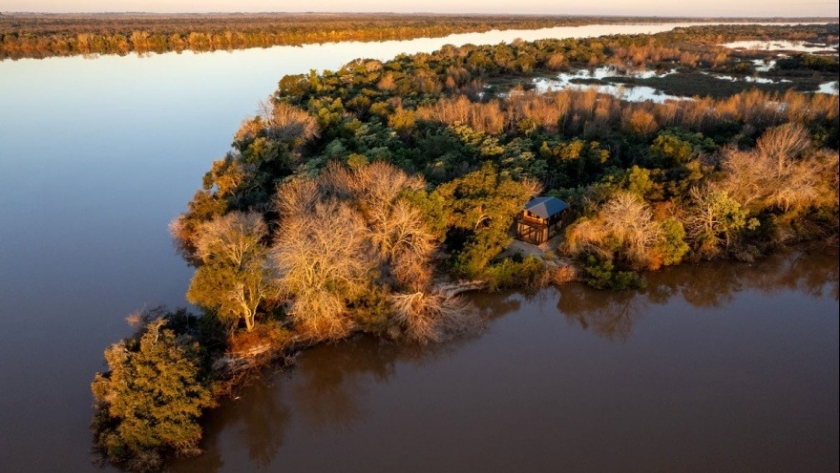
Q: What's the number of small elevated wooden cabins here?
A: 1